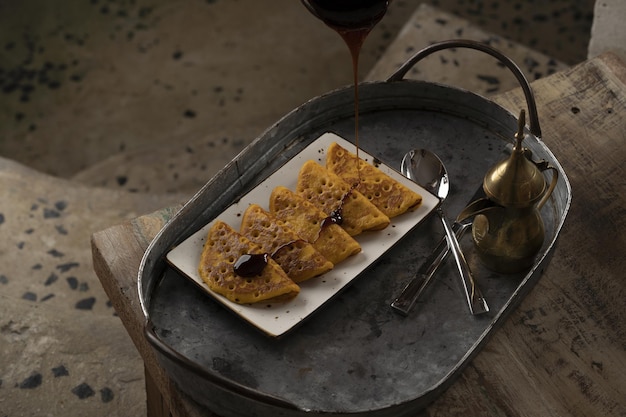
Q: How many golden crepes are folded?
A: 5